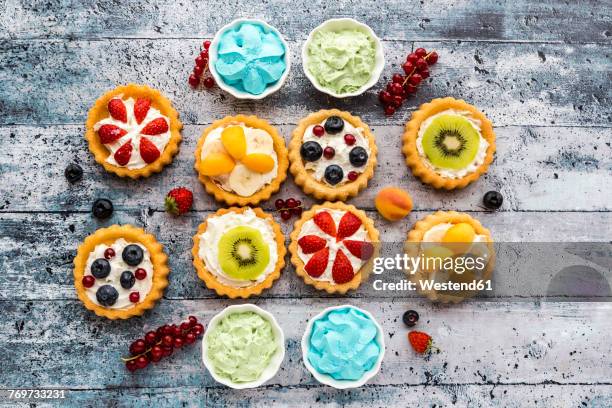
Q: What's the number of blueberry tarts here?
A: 2